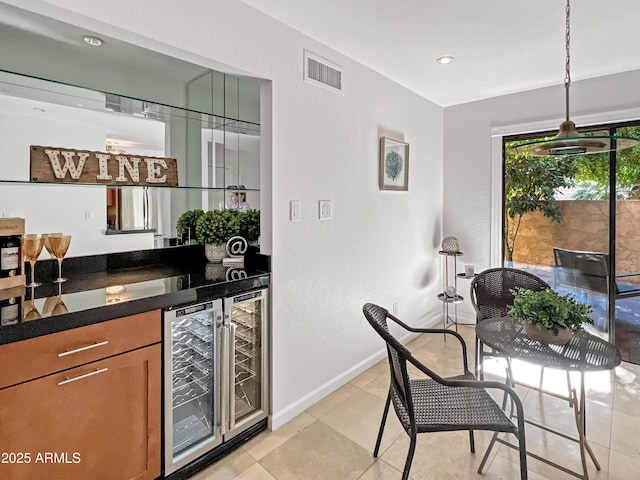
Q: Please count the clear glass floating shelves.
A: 2